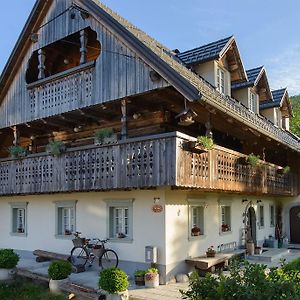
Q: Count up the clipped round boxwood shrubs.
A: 3